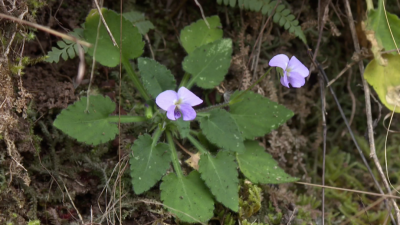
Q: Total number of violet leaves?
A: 11